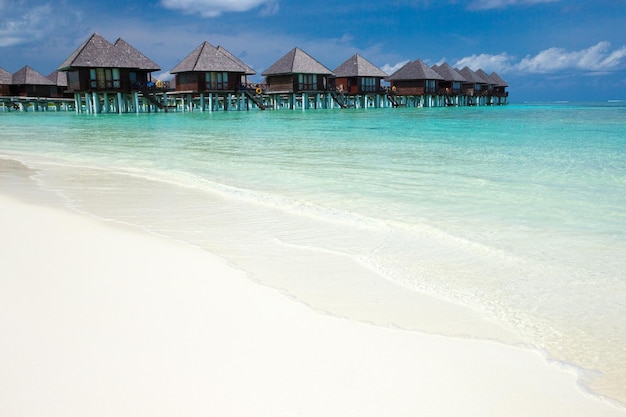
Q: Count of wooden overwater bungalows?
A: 12